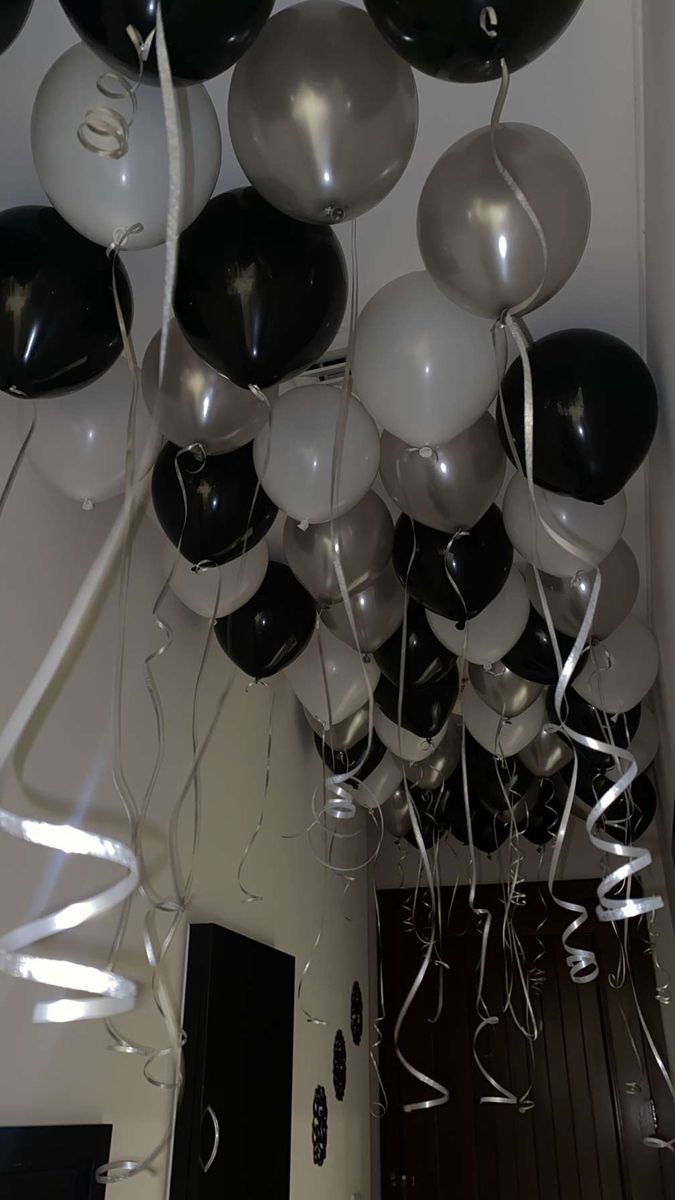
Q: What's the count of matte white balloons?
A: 13